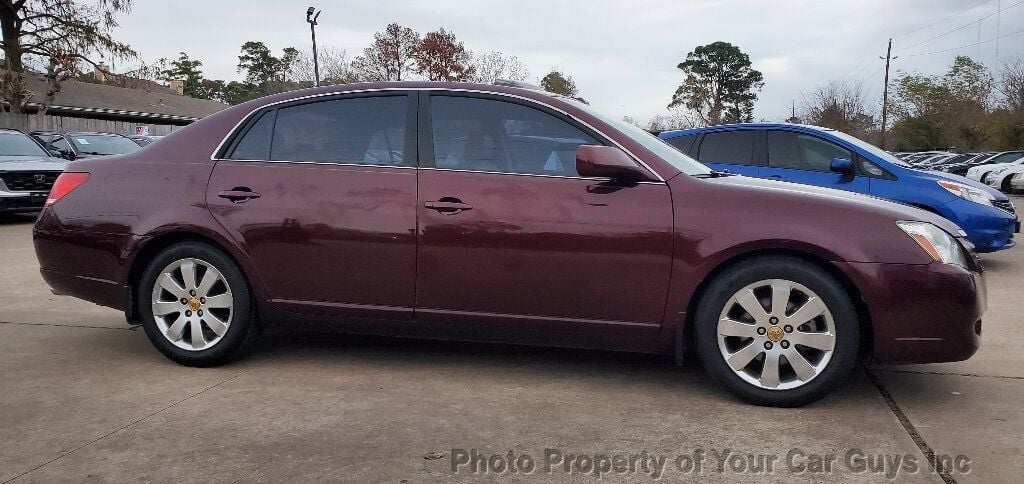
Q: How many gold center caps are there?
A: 2